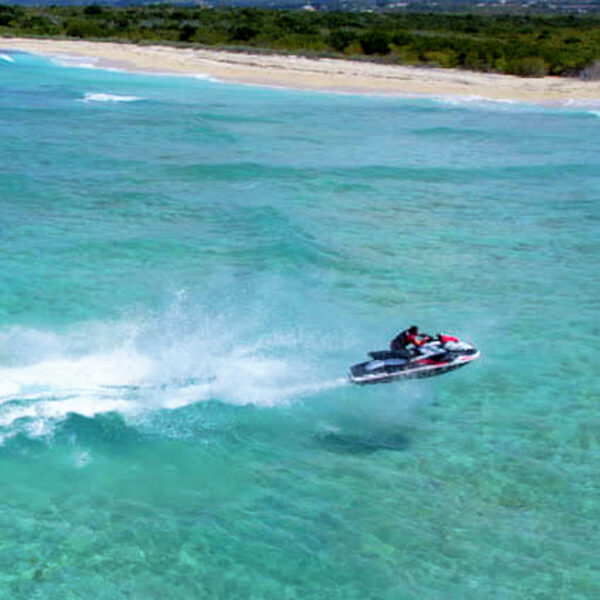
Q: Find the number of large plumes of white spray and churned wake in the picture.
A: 1